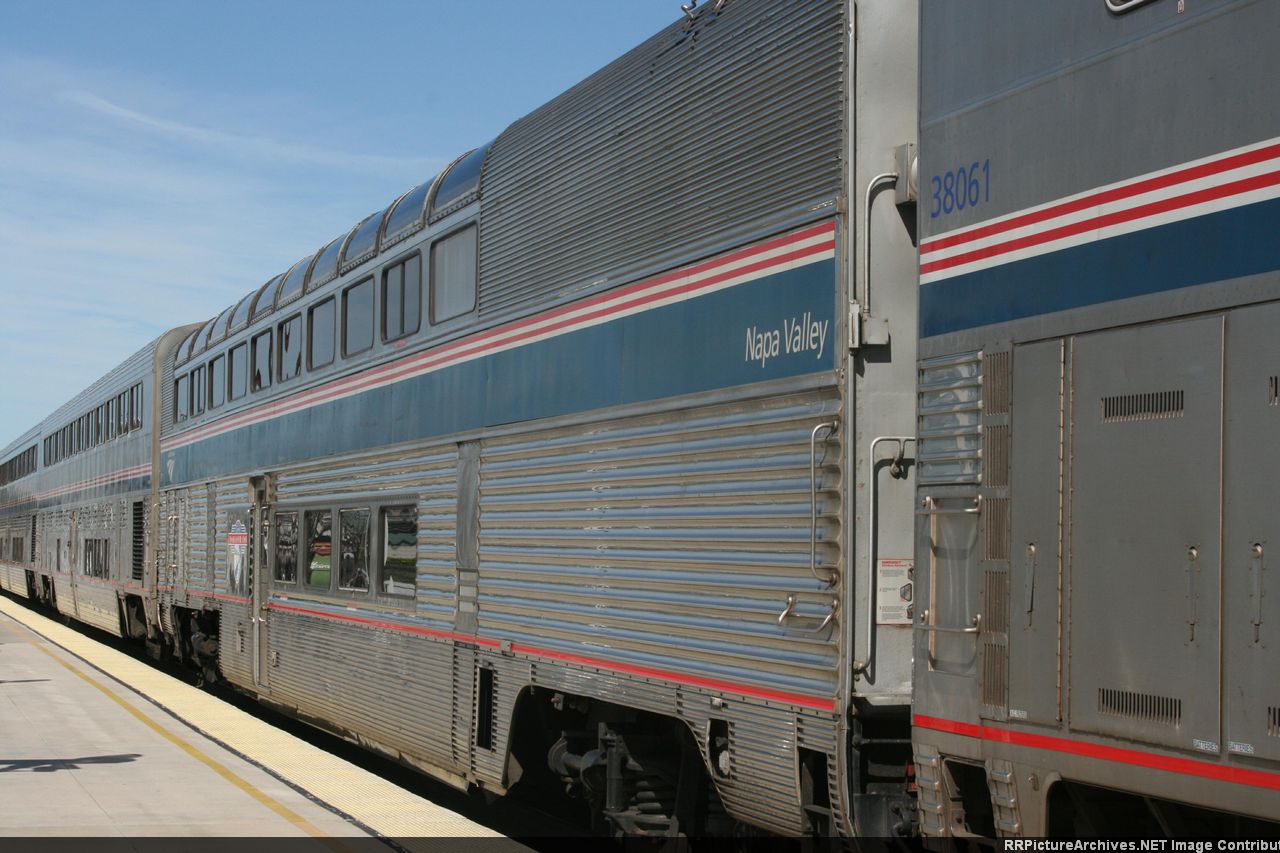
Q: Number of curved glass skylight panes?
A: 10